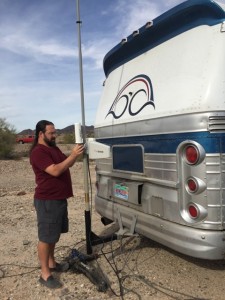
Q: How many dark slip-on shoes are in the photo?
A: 2